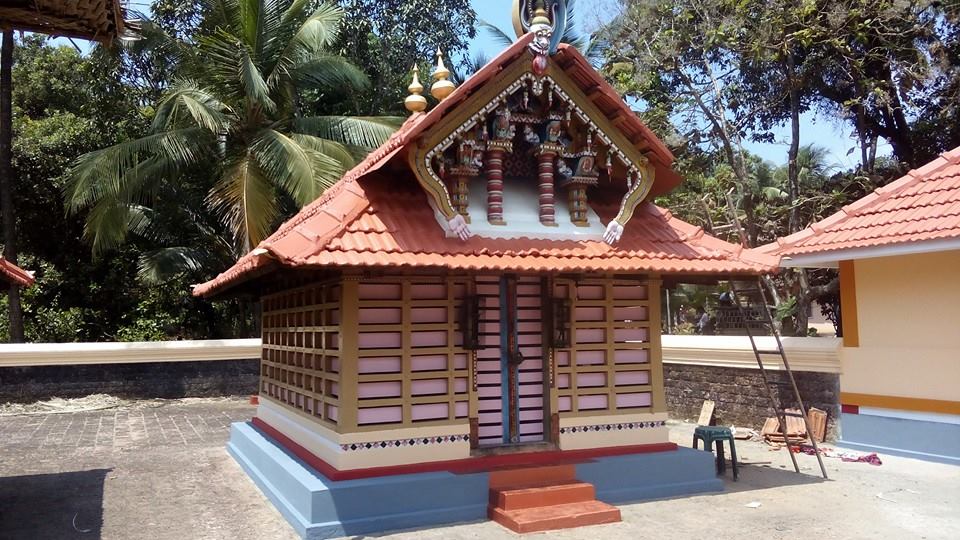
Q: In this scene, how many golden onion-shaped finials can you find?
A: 2